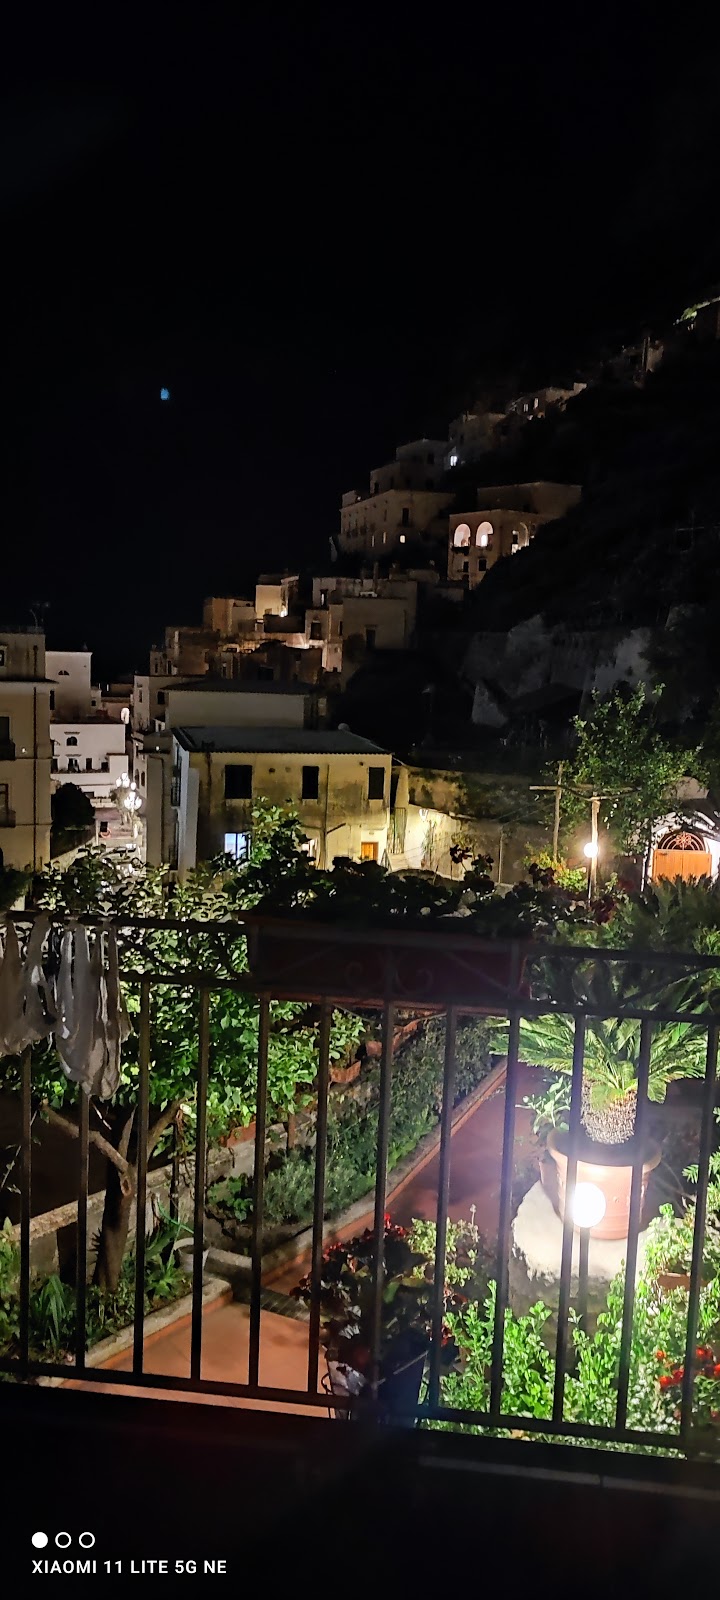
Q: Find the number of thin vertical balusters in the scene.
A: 12